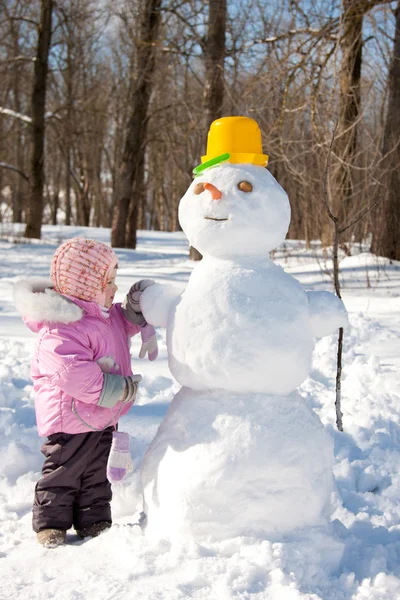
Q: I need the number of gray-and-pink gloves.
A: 2